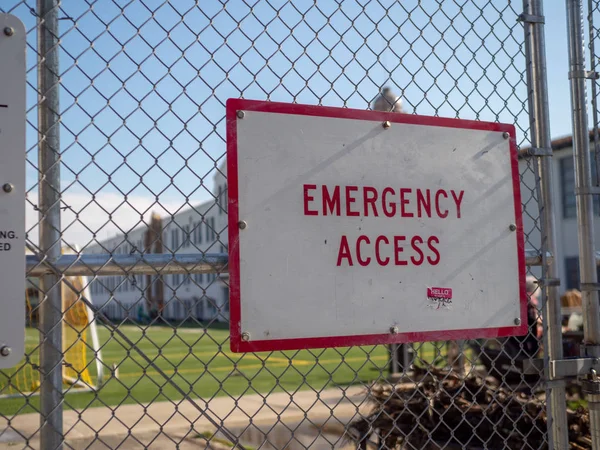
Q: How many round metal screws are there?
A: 11